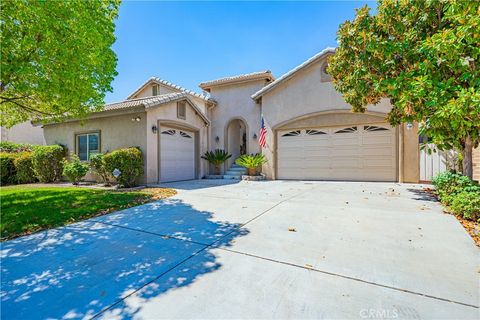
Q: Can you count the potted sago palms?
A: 2